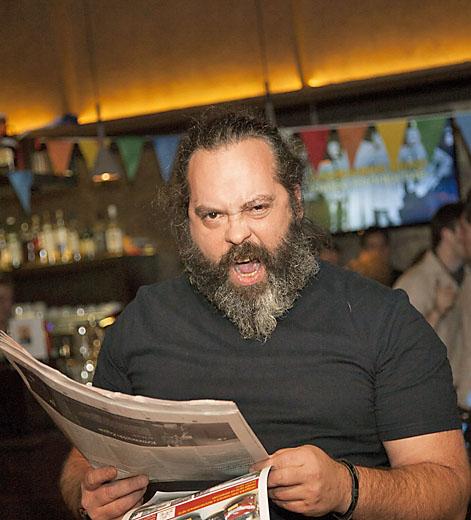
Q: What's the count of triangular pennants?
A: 10